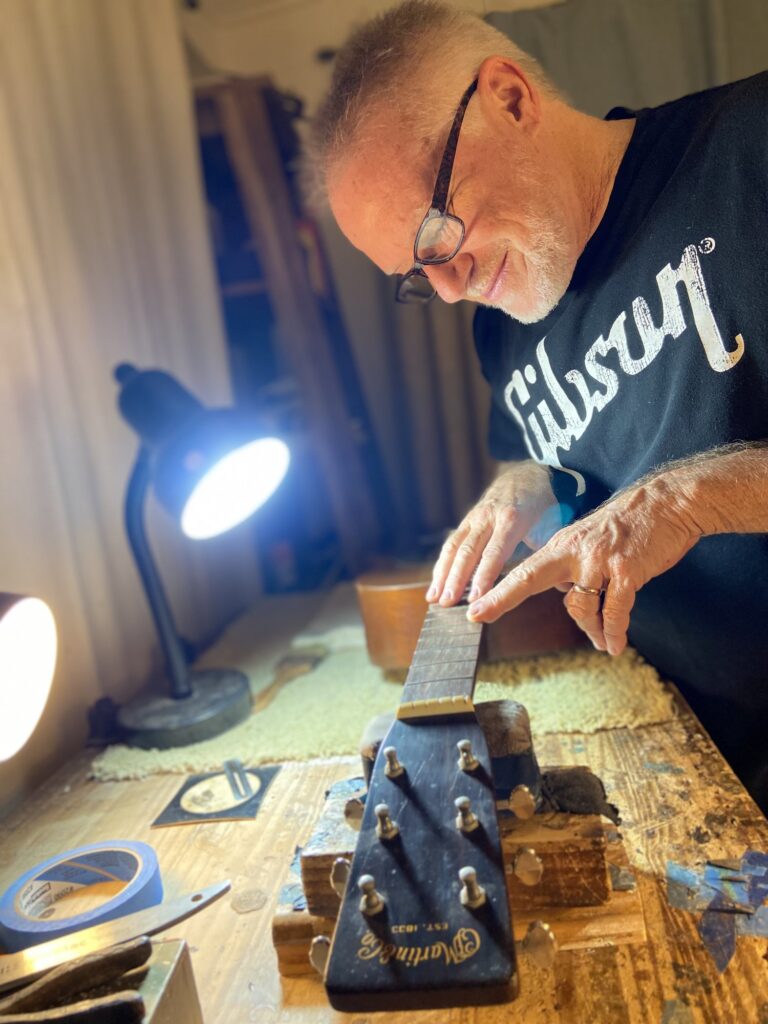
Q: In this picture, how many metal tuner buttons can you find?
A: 6